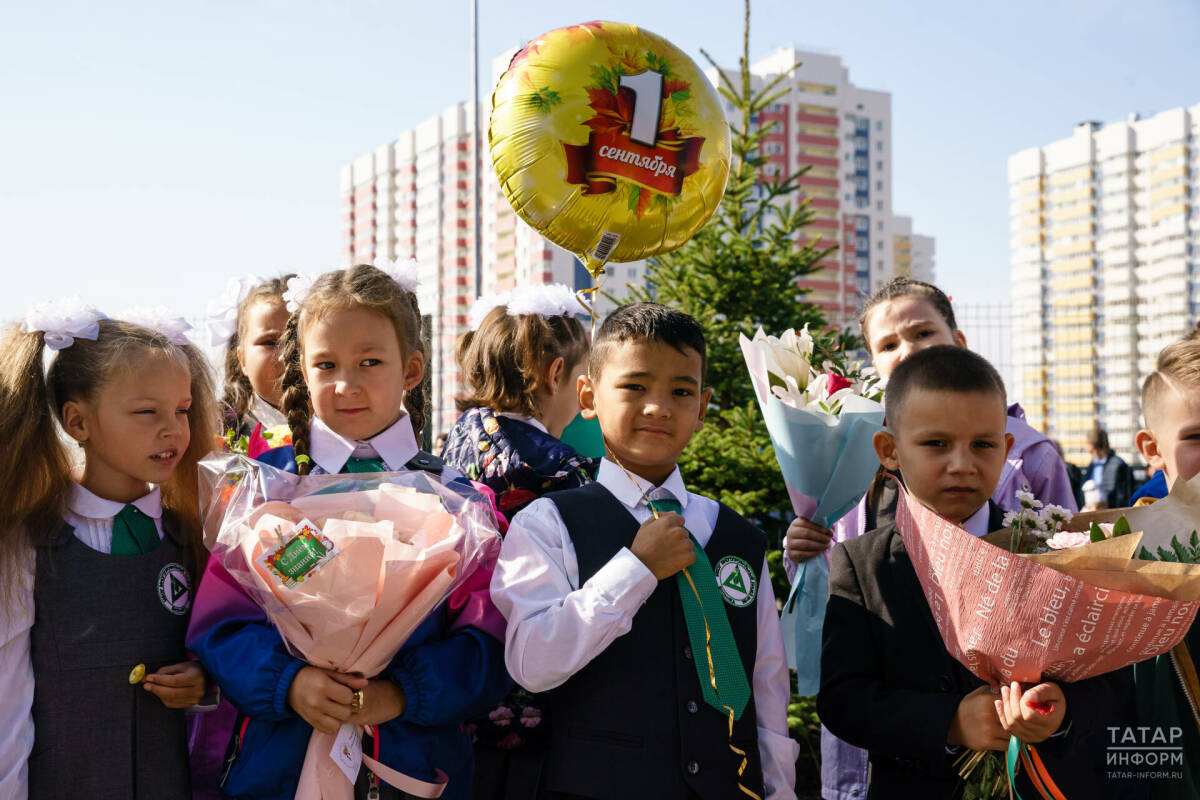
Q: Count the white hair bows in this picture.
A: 7